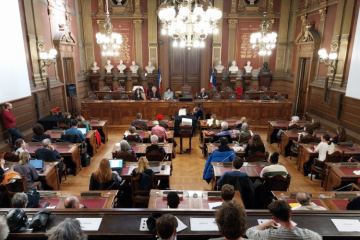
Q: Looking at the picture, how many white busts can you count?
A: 8